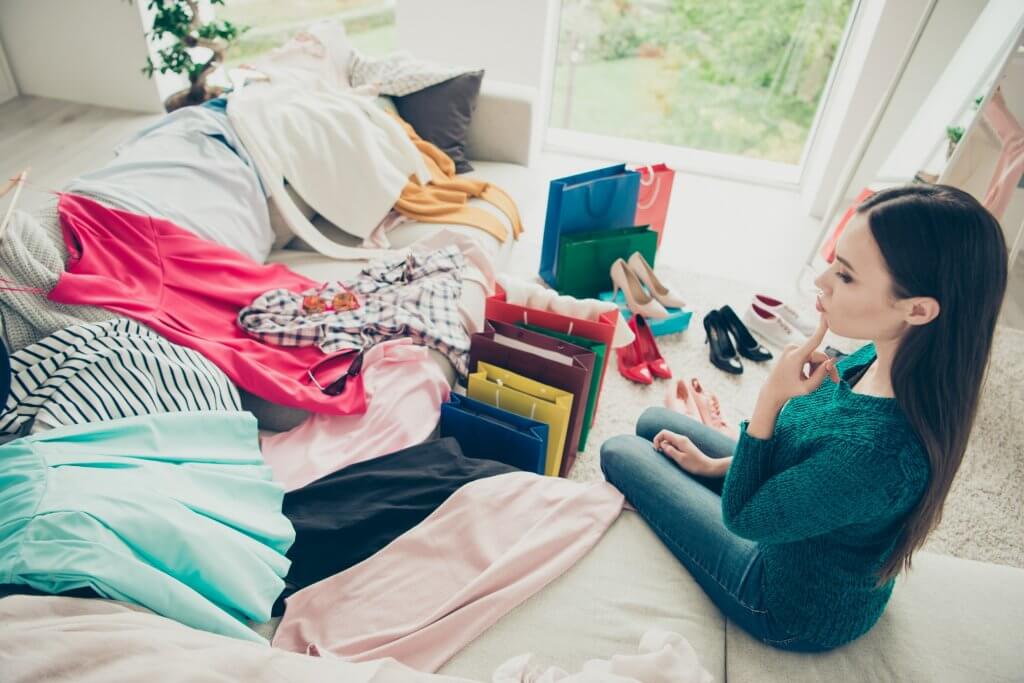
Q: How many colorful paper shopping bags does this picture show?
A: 8